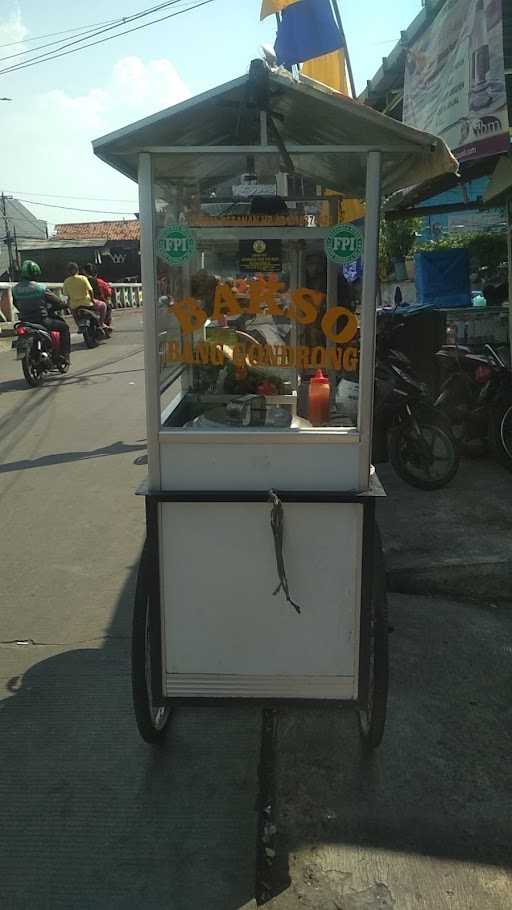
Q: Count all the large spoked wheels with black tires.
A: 2